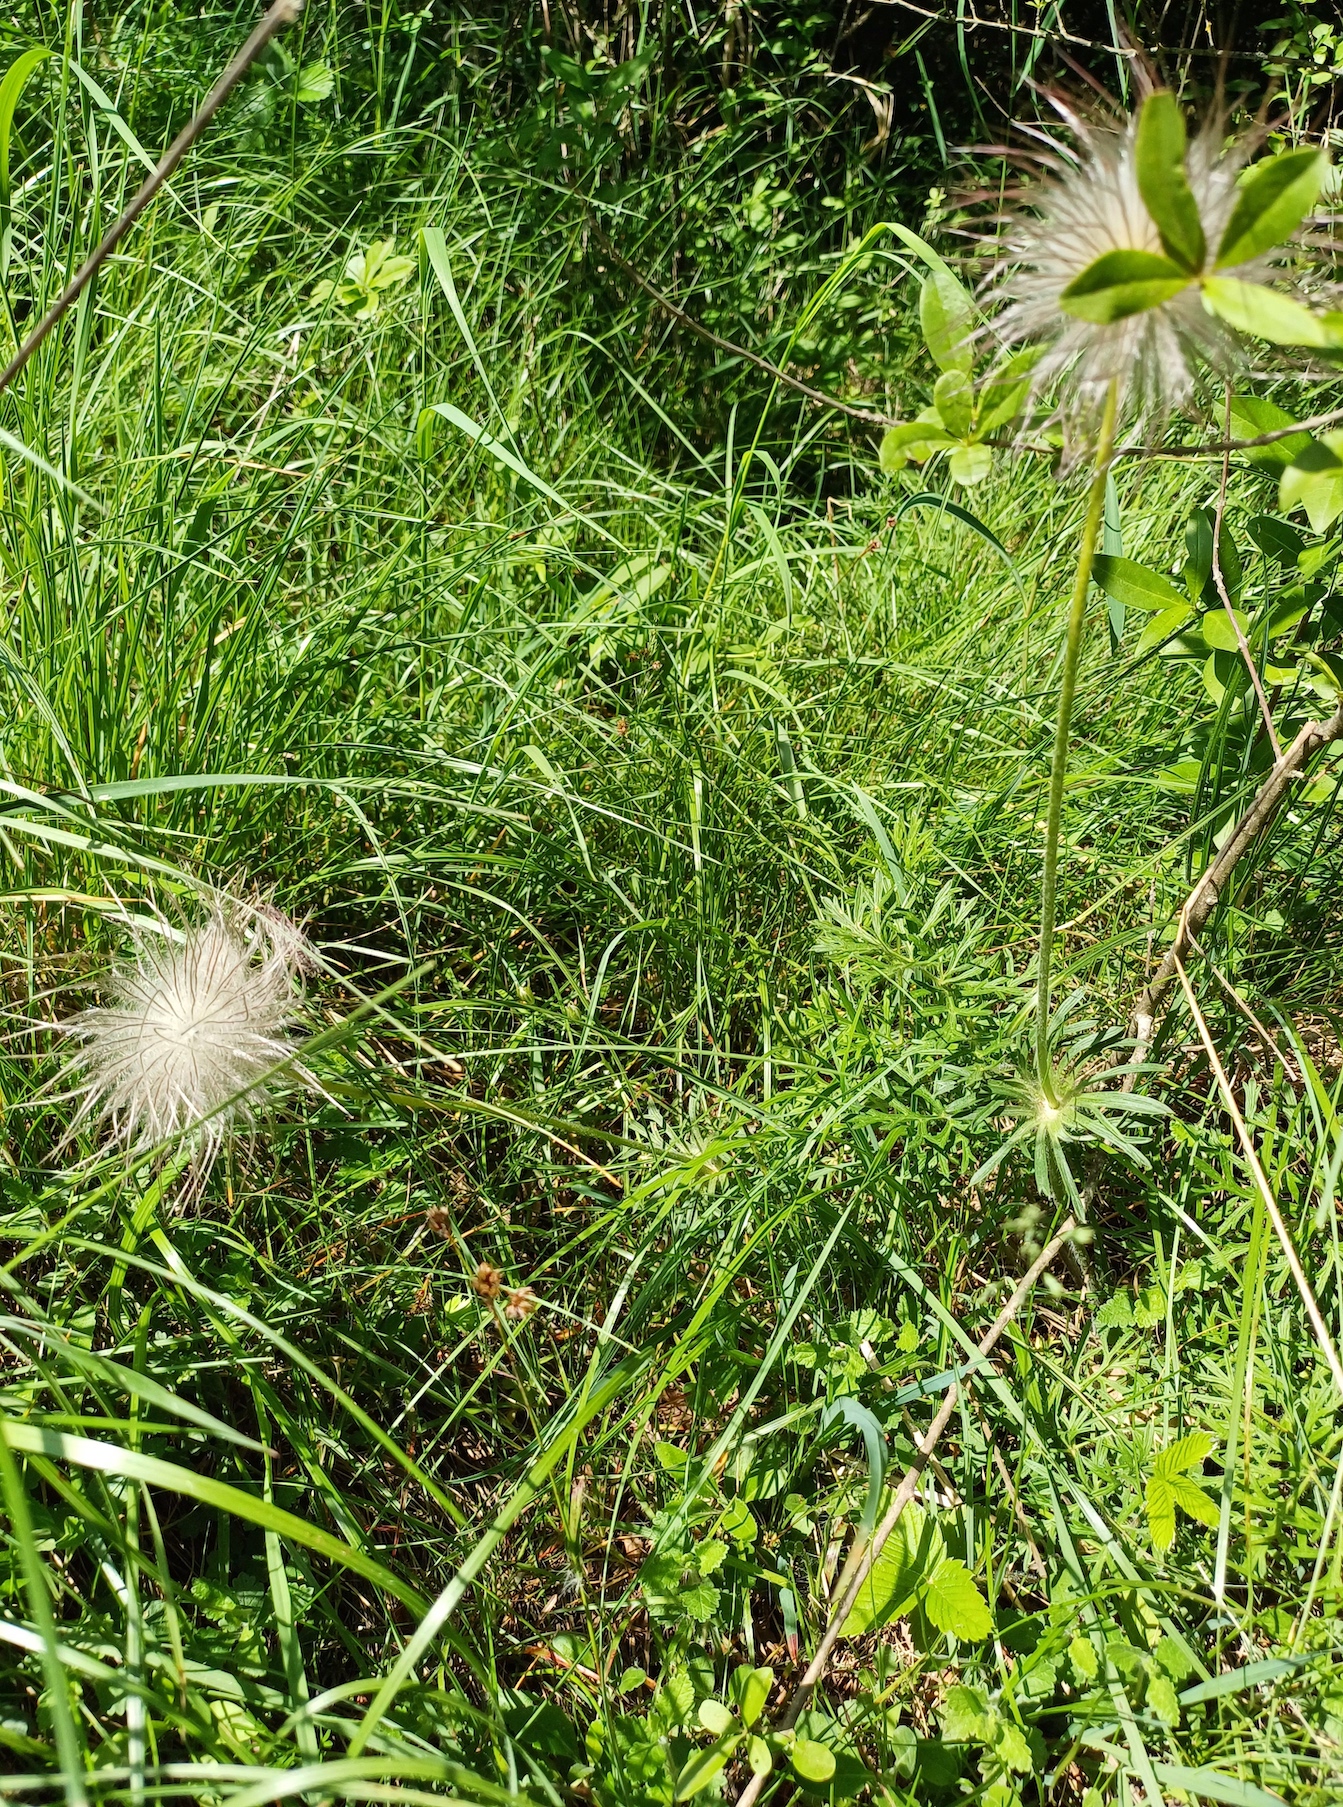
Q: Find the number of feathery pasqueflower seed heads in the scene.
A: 2